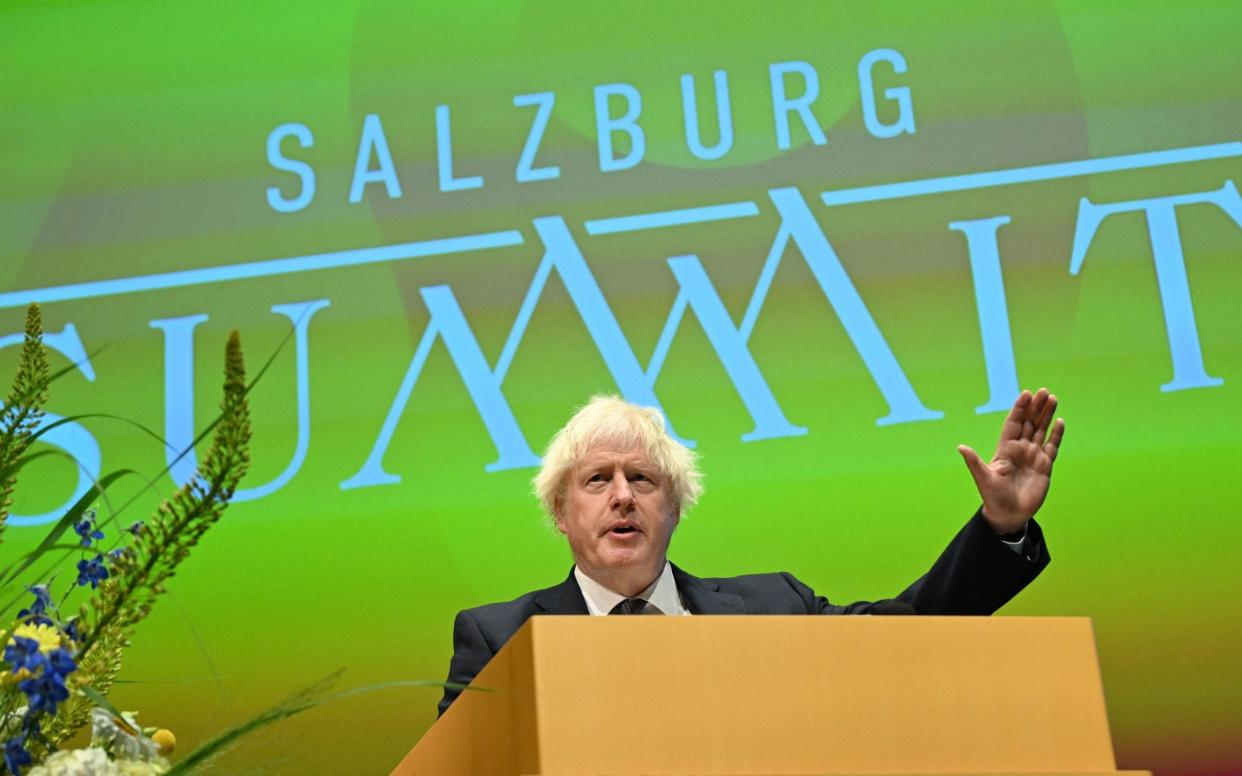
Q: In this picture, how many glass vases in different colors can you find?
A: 0